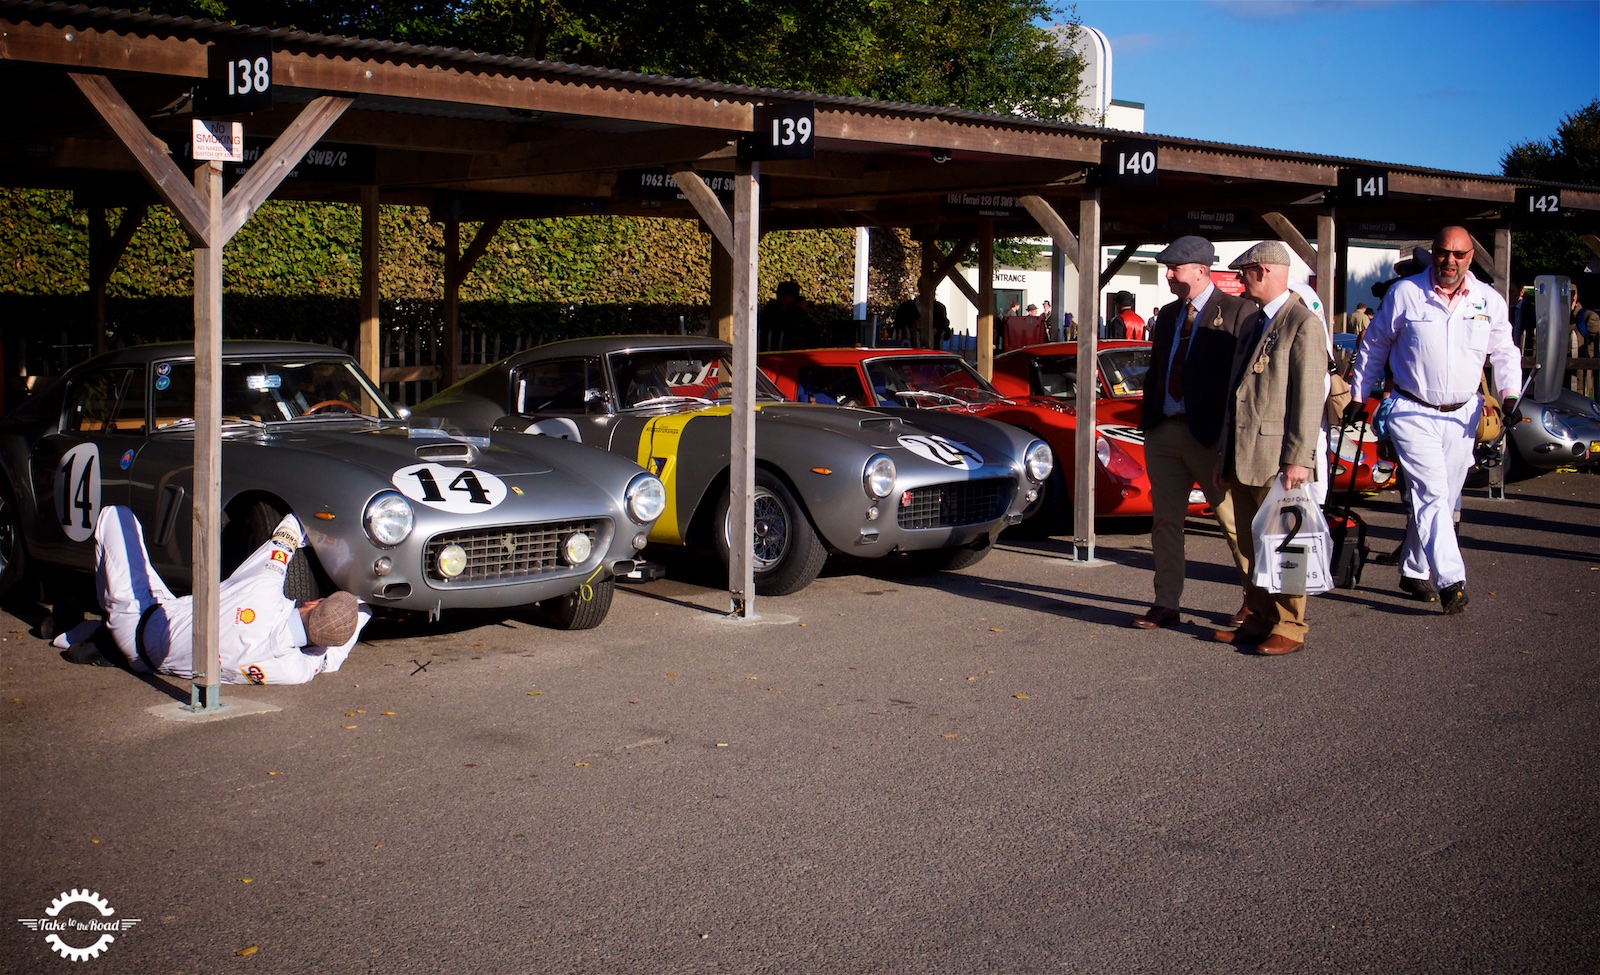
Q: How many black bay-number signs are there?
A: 5